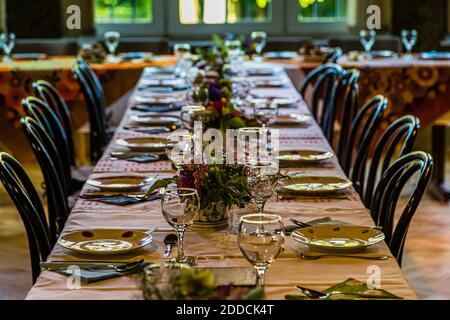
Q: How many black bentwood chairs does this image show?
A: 12